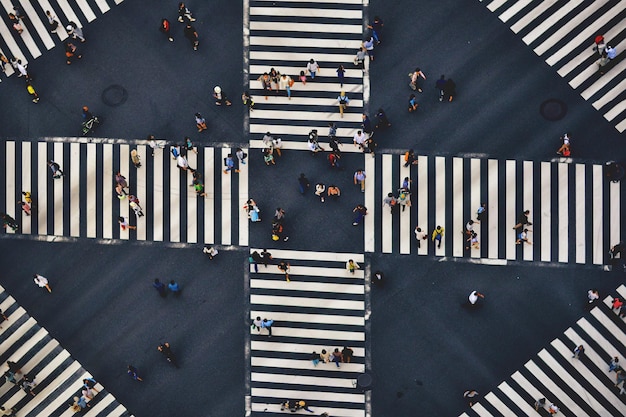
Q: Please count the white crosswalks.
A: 8